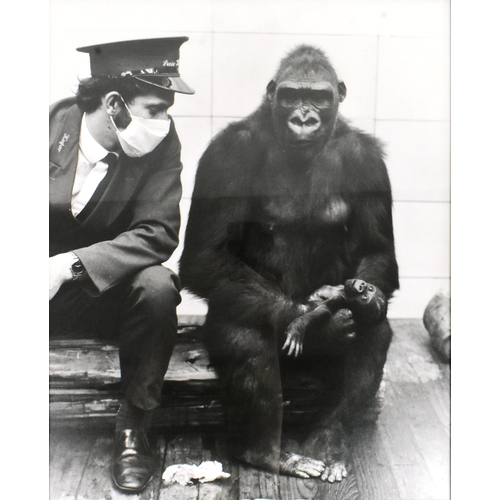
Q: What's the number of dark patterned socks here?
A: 1